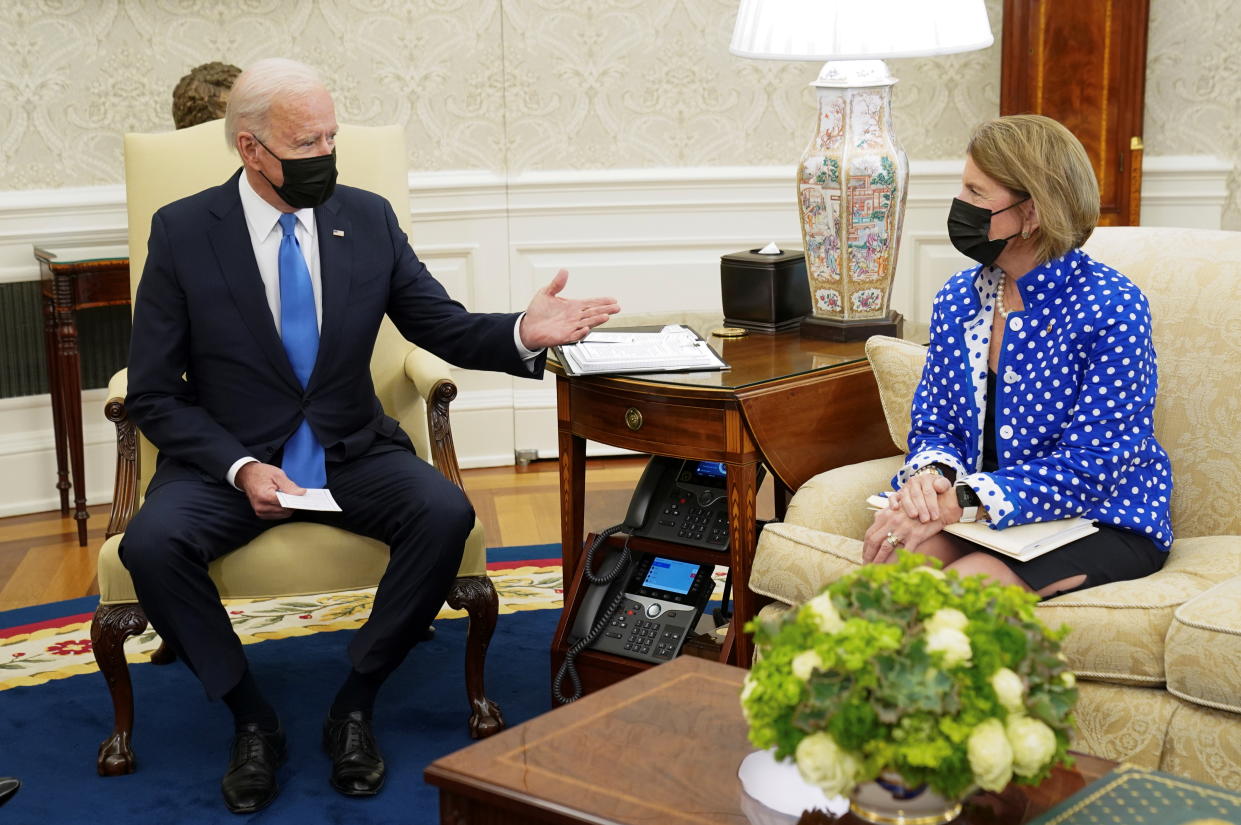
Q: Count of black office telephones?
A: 2